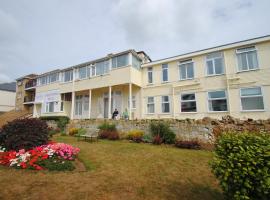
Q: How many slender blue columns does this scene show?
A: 0